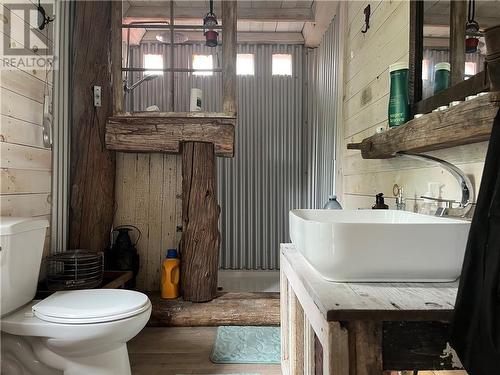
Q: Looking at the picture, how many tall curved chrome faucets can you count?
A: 1